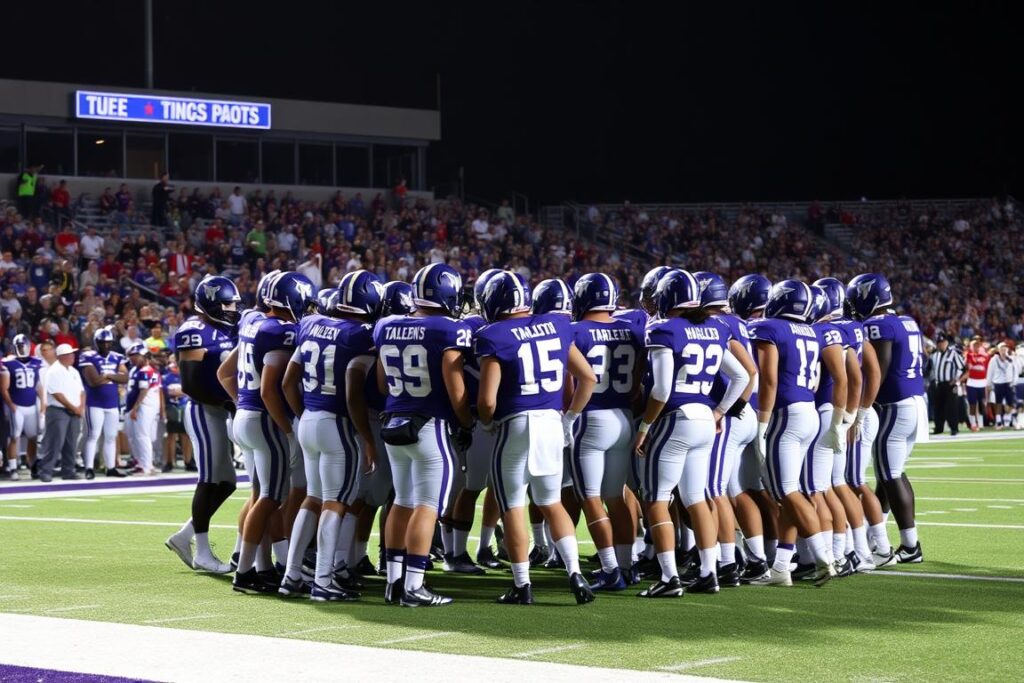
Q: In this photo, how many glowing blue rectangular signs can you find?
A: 1